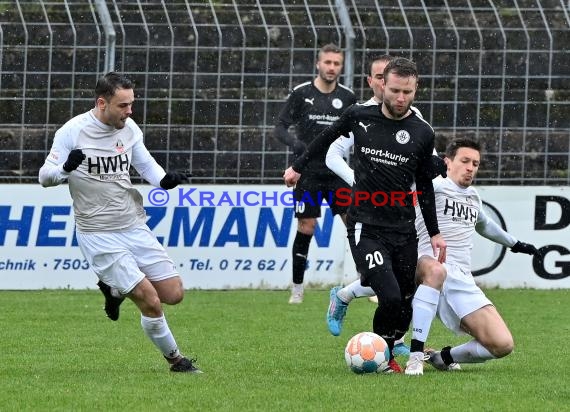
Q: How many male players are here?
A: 5